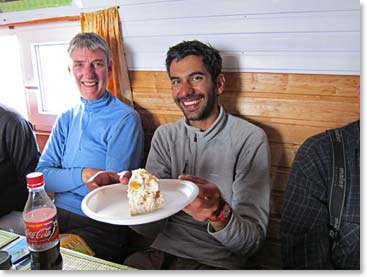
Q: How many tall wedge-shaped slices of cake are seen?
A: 1